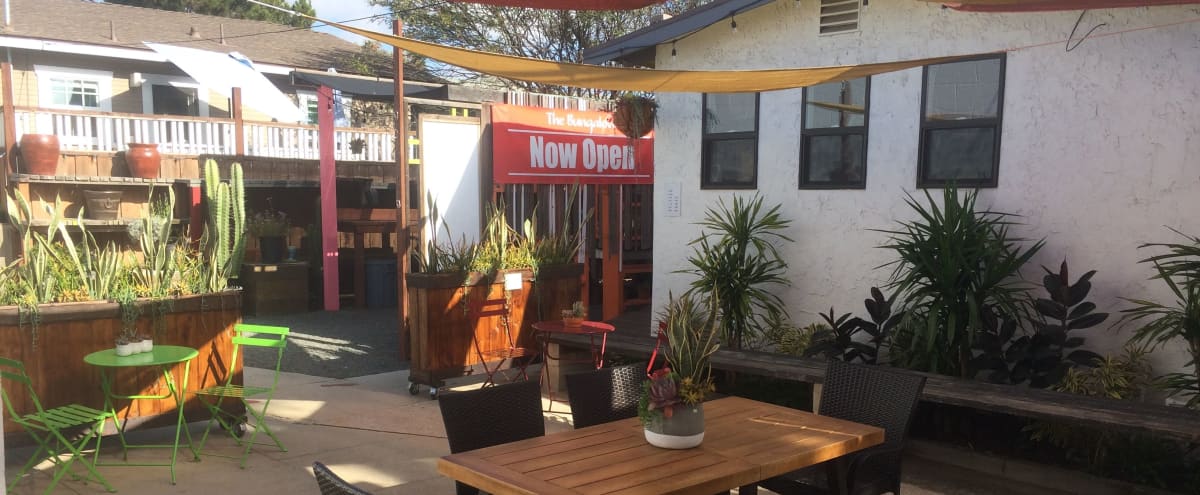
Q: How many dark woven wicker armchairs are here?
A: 4